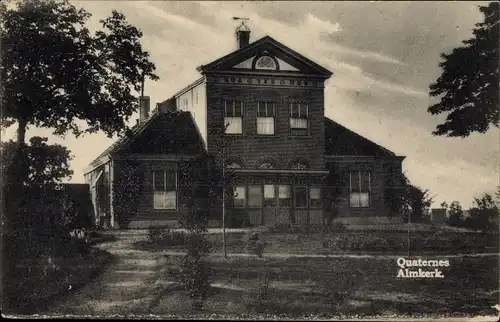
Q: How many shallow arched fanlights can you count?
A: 3